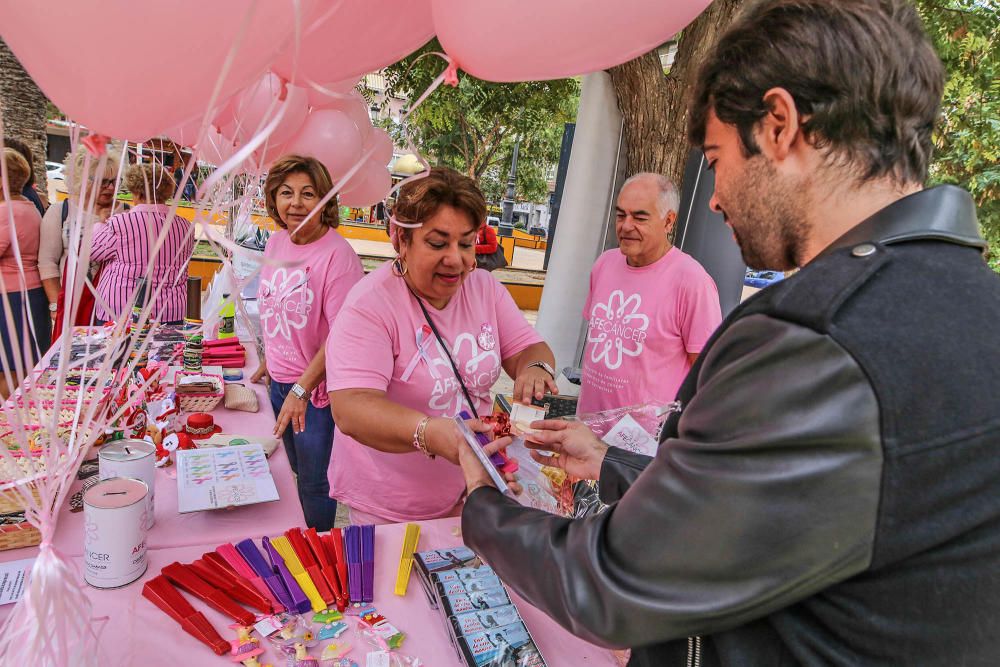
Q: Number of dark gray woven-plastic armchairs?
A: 0